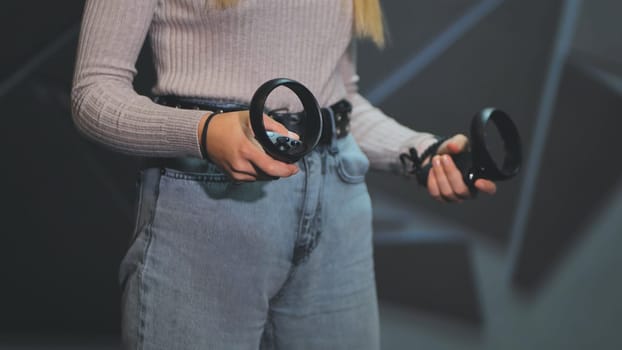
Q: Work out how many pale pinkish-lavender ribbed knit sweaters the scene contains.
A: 1